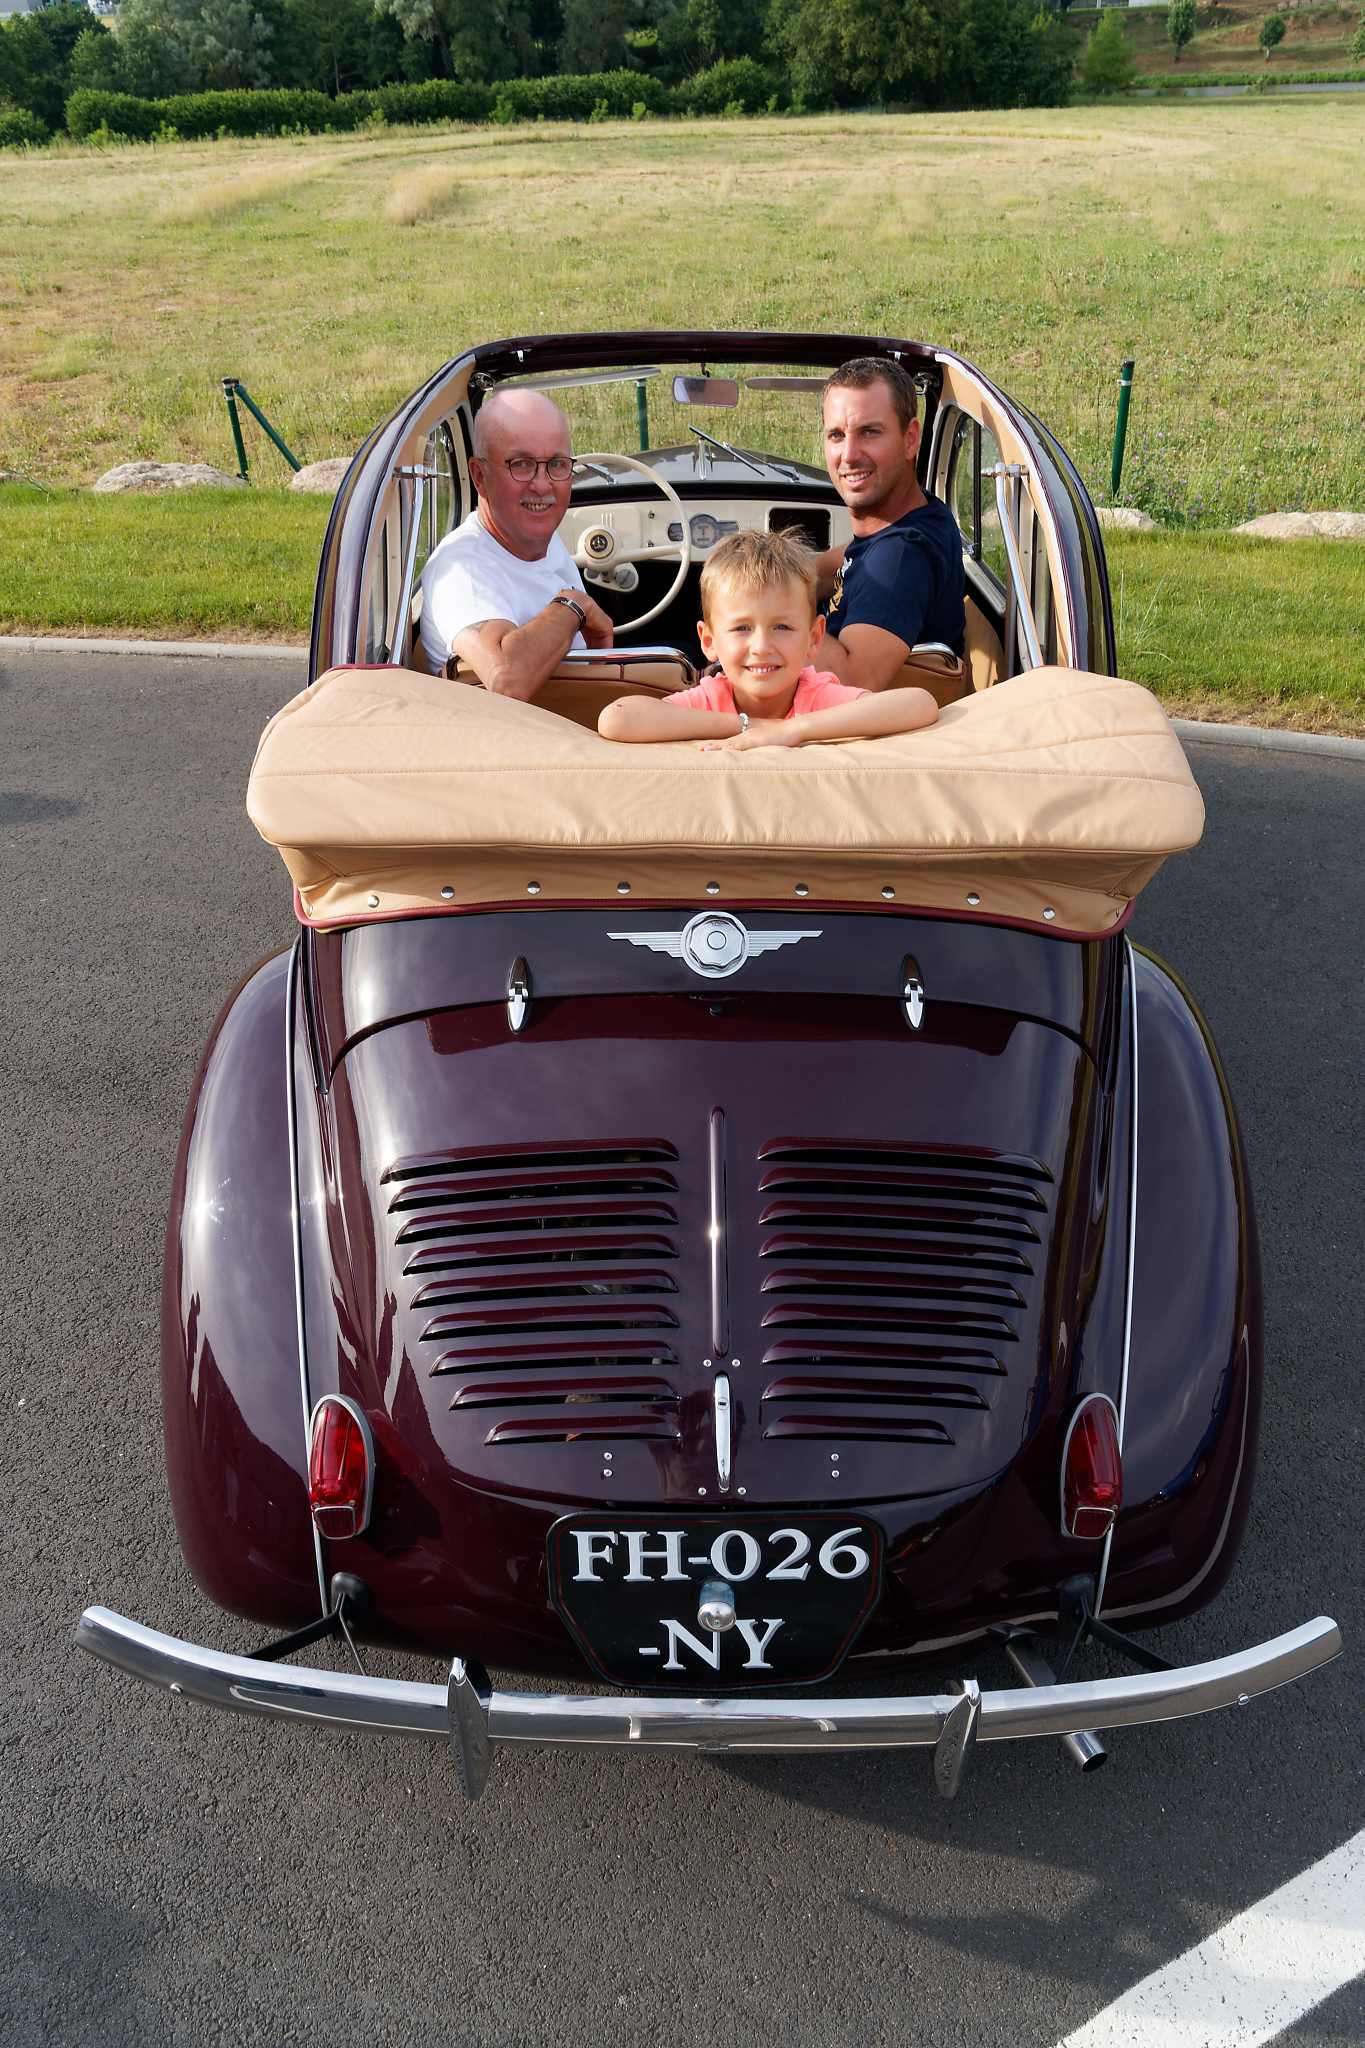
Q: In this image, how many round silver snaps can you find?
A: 9